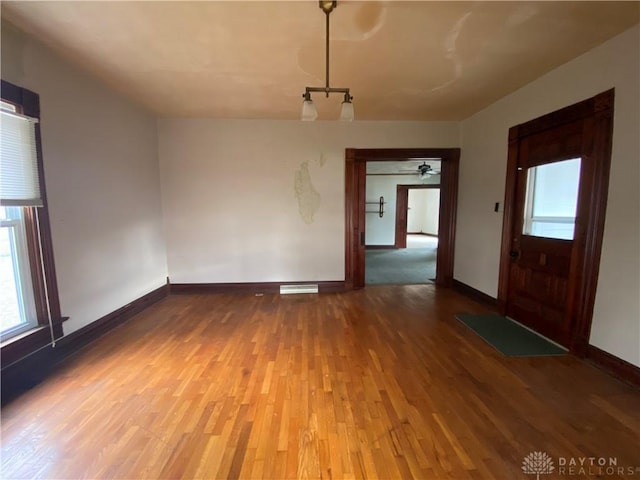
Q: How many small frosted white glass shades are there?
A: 2